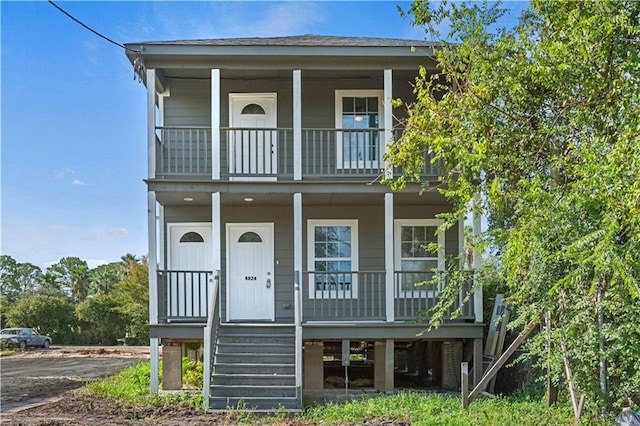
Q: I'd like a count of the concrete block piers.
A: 4